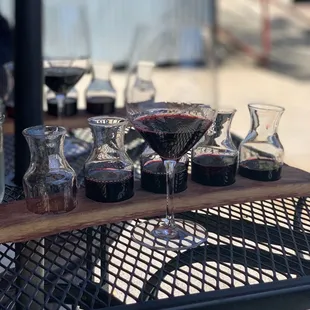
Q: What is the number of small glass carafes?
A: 8